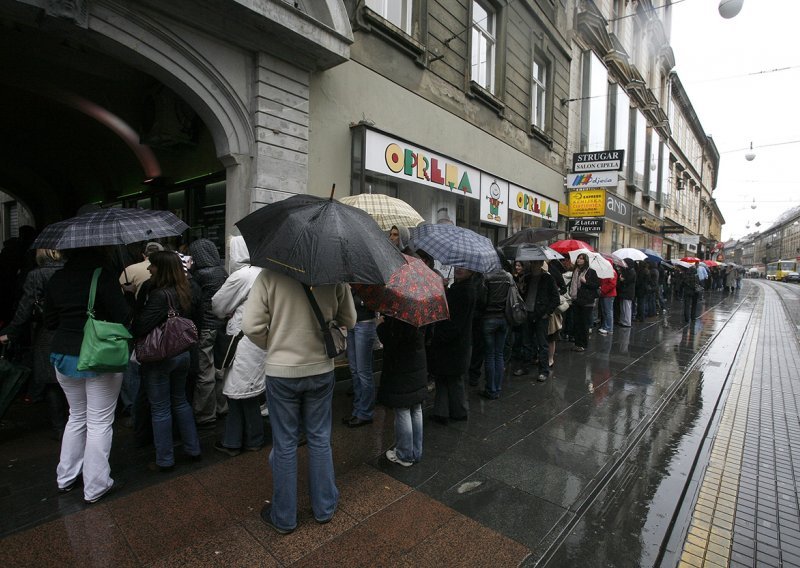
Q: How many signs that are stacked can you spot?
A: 4